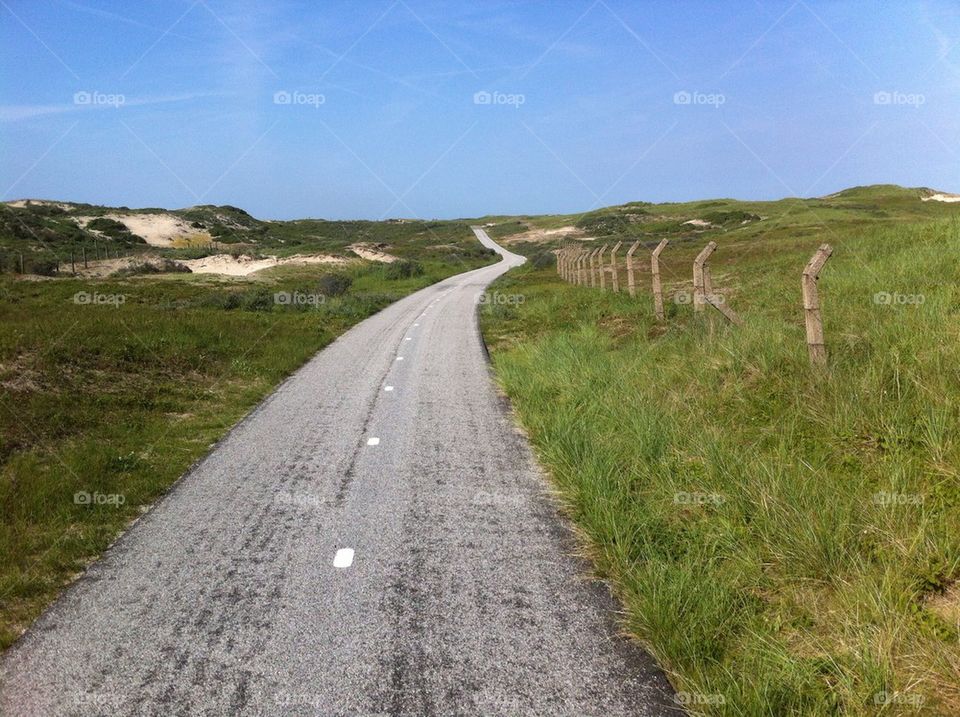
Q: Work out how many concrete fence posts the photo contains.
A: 14